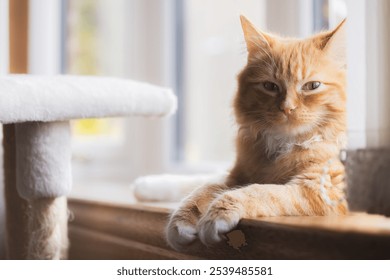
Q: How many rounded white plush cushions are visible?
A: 2